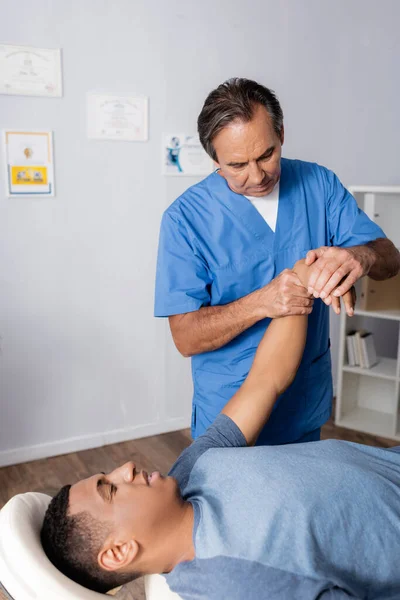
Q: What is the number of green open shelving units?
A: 0